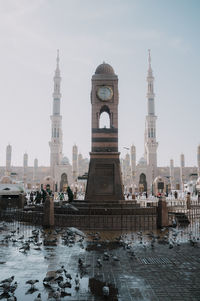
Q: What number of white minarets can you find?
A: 2